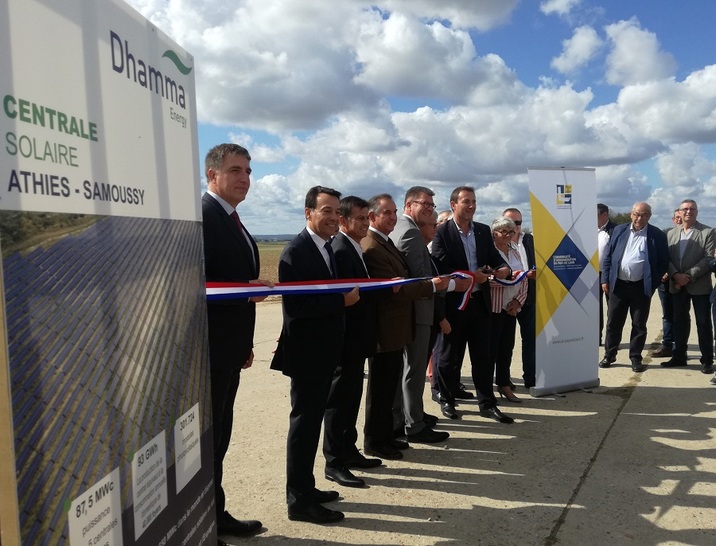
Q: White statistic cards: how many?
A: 3